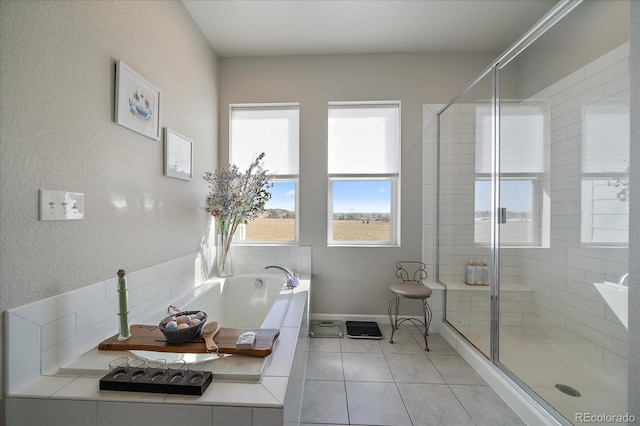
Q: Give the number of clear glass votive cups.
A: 5